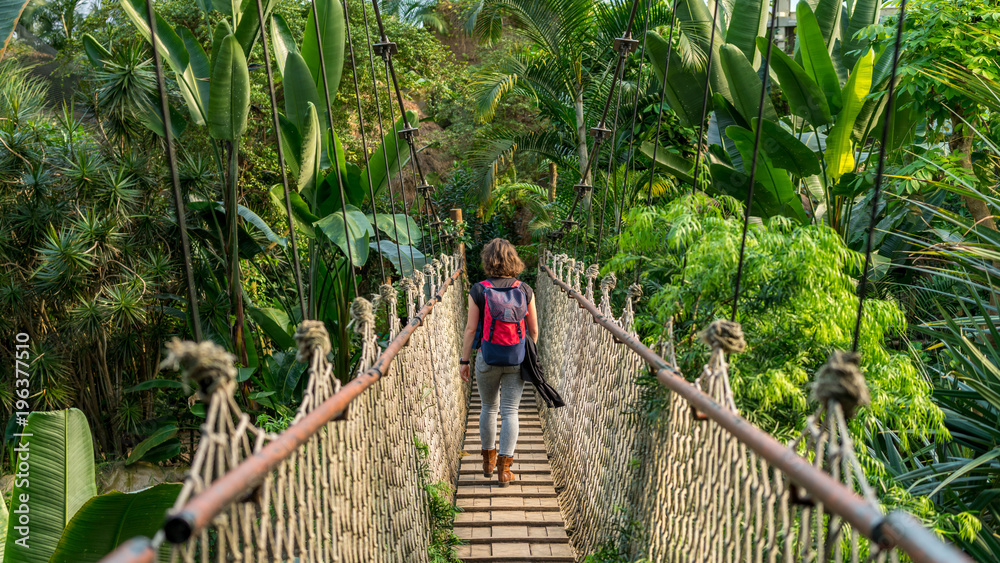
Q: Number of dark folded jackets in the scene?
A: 1